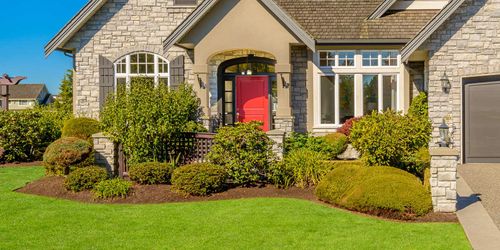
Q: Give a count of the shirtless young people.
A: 0